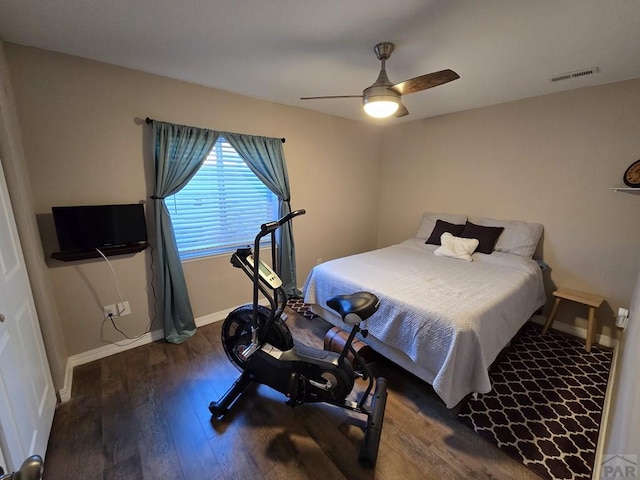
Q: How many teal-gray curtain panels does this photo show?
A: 2